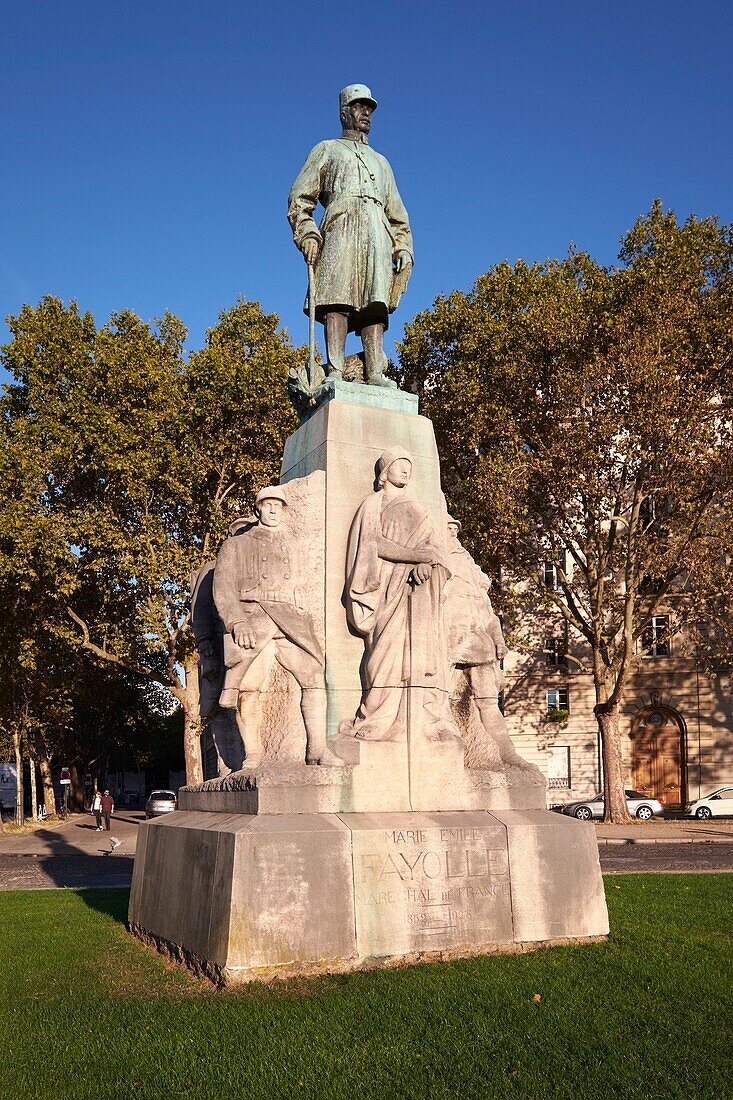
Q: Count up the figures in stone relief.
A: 4